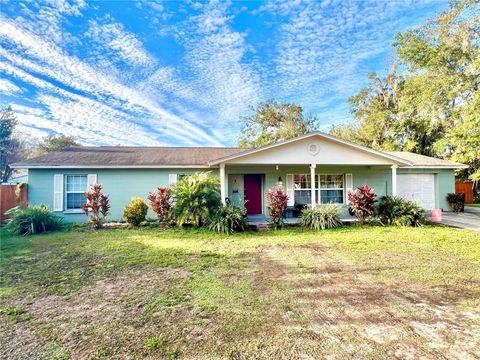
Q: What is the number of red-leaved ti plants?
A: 4